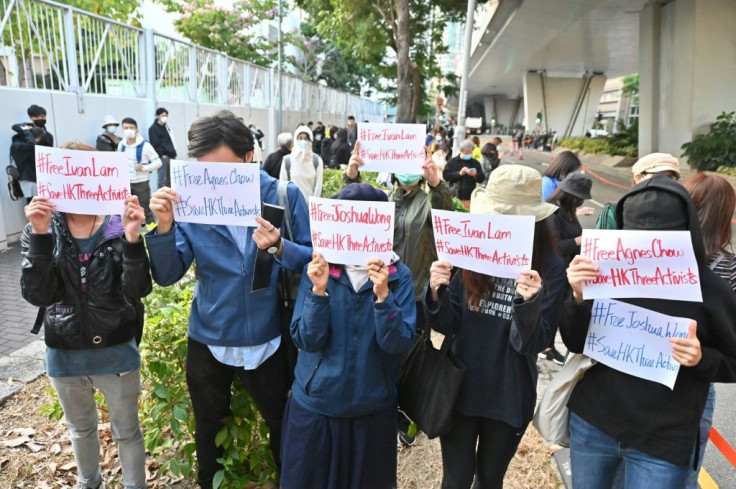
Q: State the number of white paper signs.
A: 7